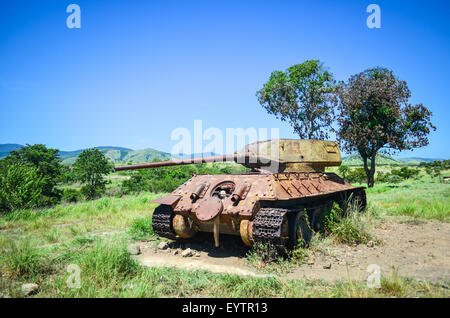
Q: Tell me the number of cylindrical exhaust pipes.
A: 2